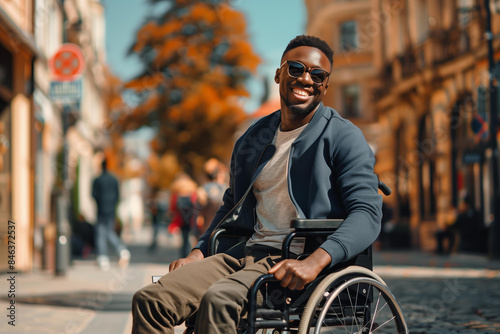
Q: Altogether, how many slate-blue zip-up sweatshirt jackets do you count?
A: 1